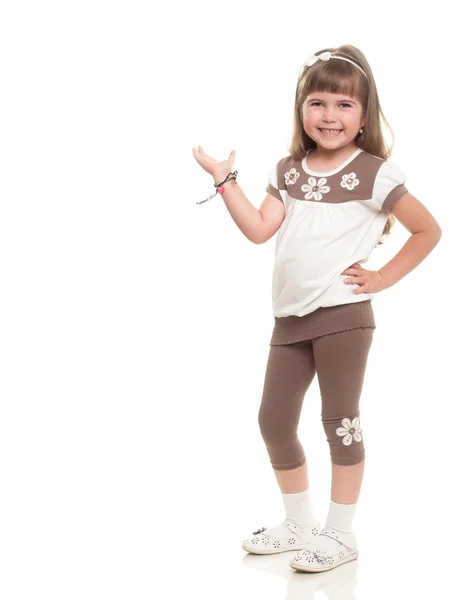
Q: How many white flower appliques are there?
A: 4